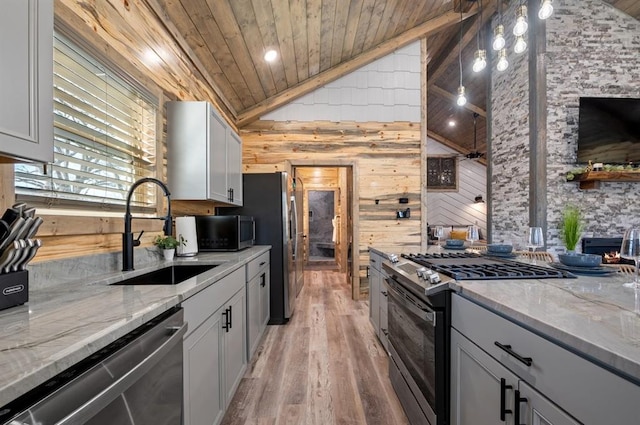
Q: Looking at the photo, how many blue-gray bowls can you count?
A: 3